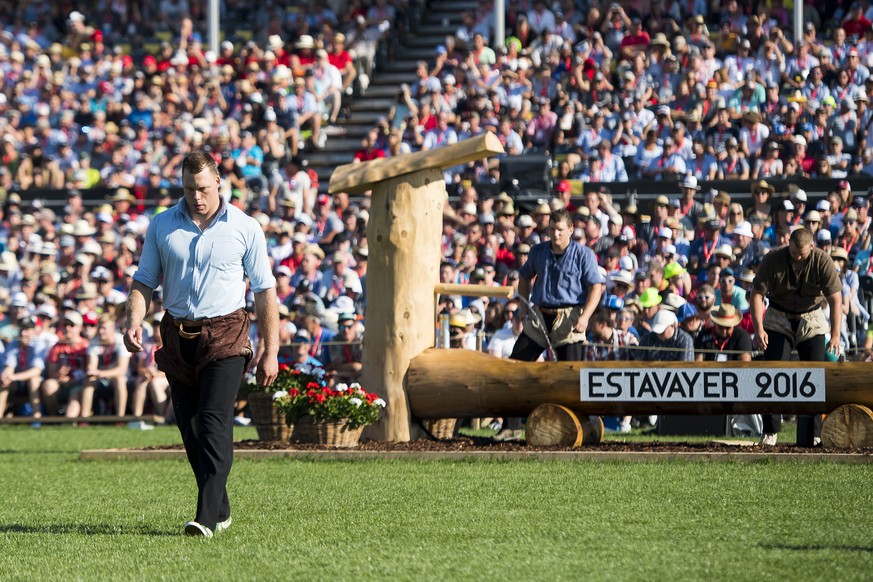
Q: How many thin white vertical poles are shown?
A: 3